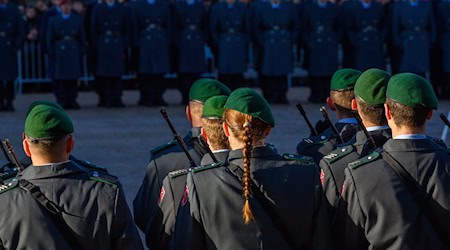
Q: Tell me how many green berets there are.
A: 8